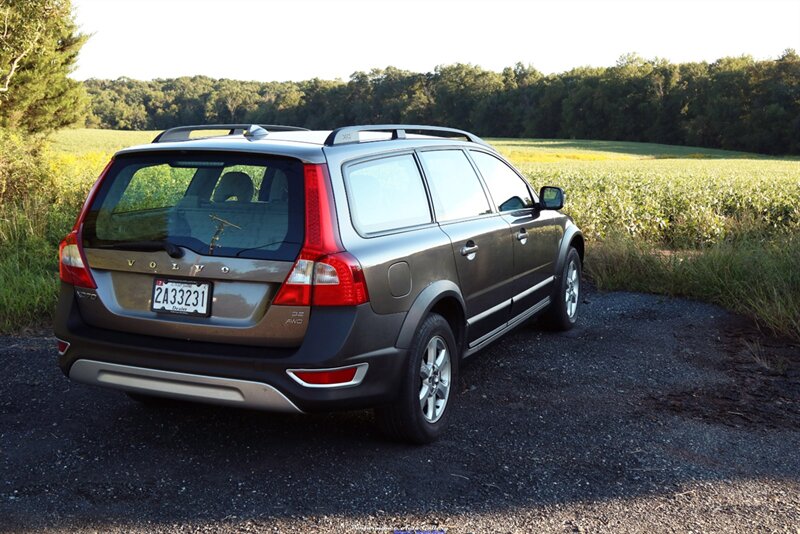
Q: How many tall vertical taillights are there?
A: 2